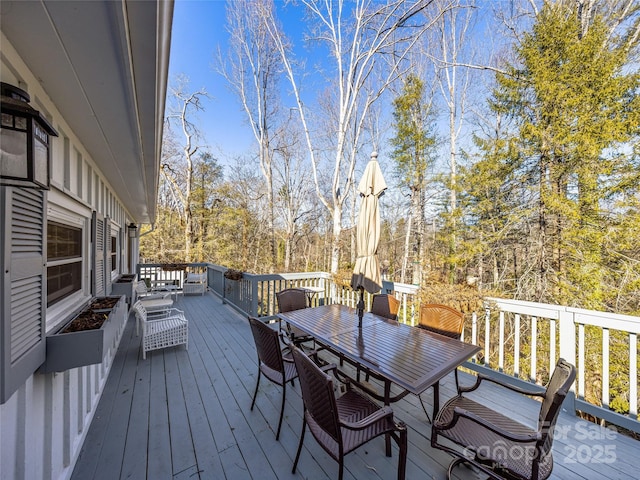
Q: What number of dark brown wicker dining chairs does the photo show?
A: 6